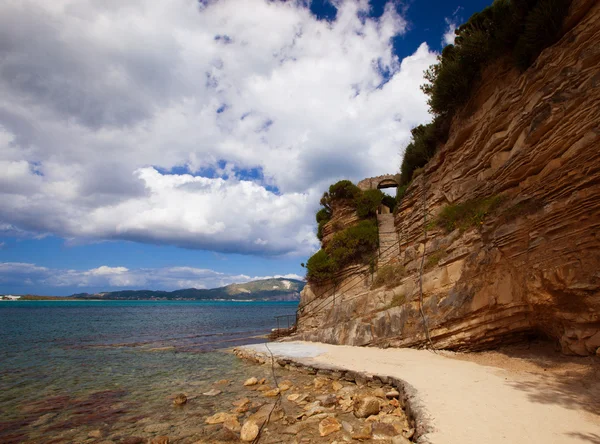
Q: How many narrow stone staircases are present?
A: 1